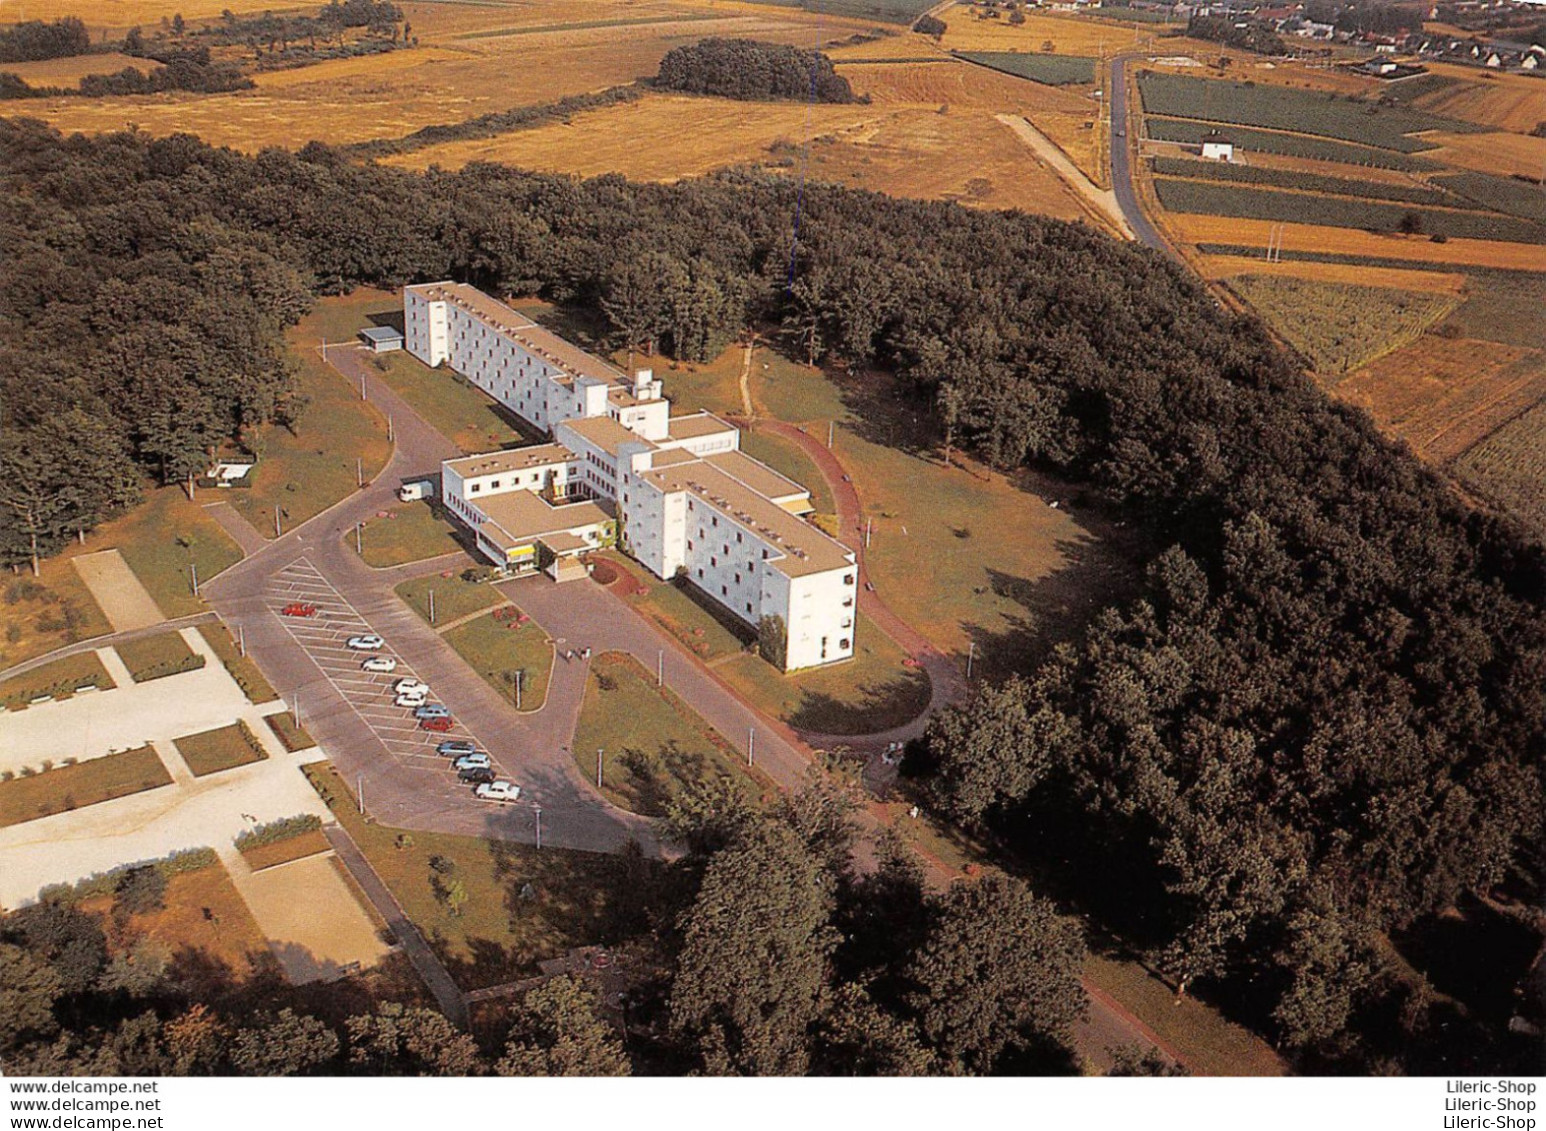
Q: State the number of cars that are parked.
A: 11